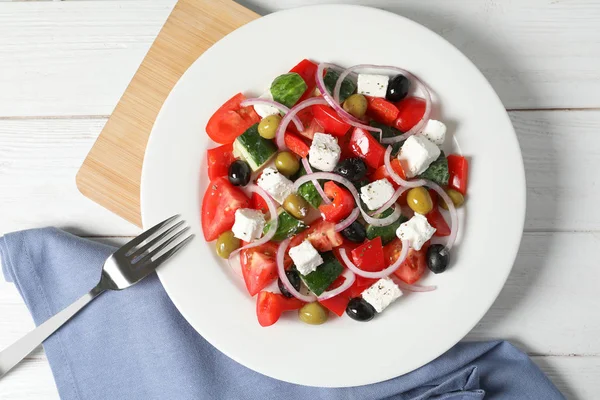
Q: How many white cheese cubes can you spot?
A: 11